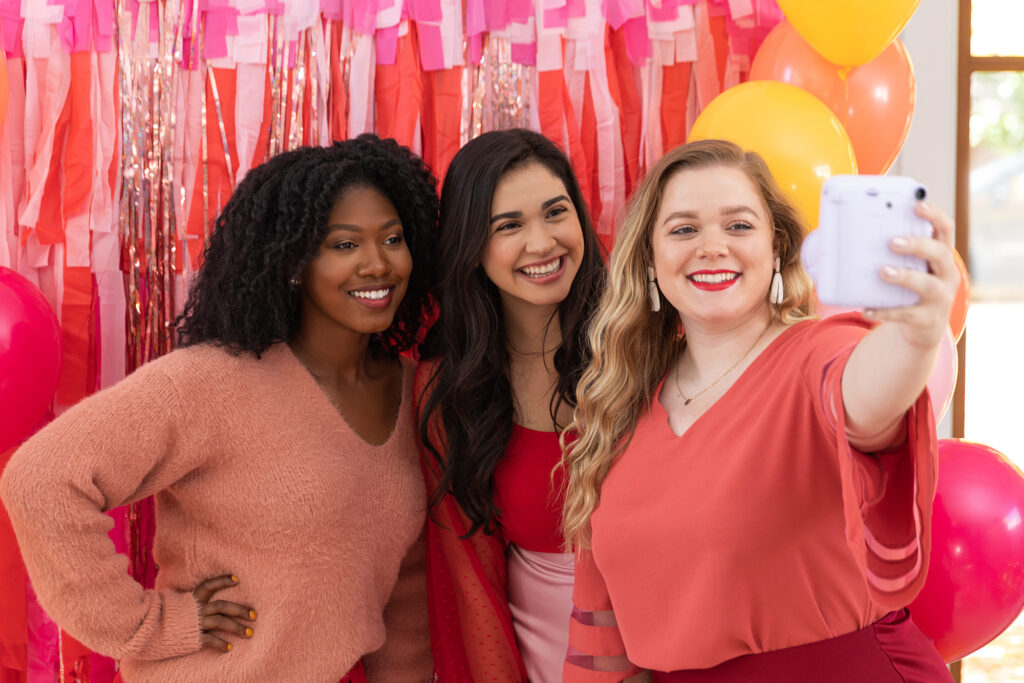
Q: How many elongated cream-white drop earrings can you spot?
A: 2